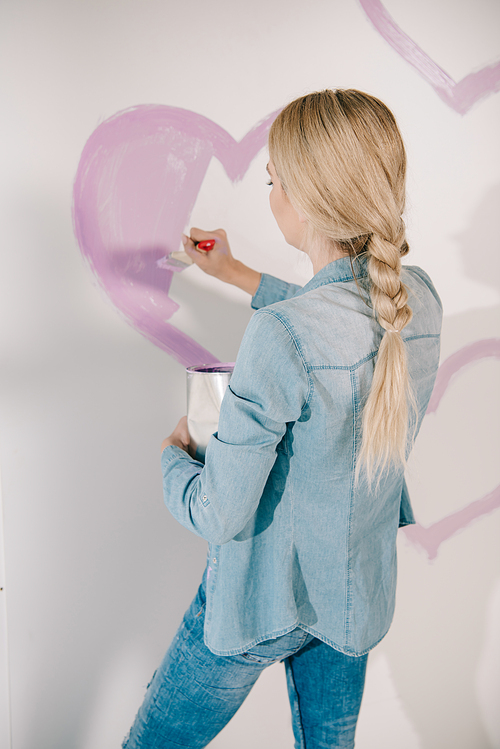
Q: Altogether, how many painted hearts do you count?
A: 3